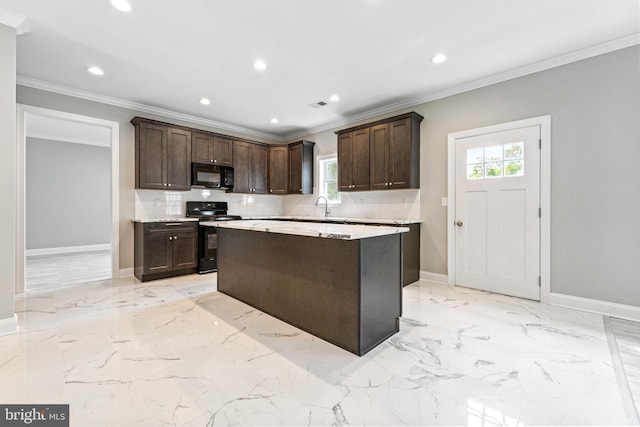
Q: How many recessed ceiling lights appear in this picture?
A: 7